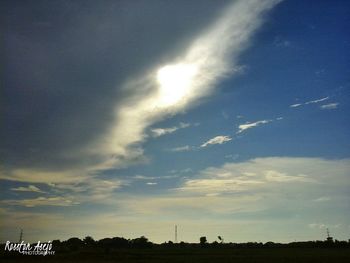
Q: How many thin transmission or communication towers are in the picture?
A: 3